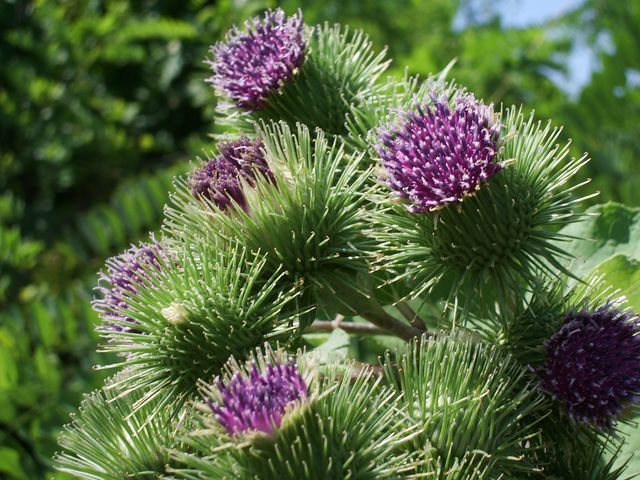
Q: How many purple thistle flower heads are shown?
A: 6